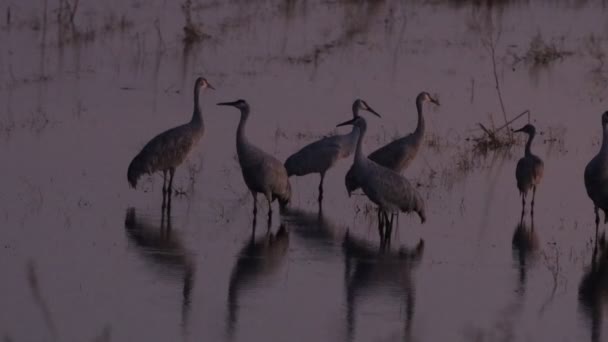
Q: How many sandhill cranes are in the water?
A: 7